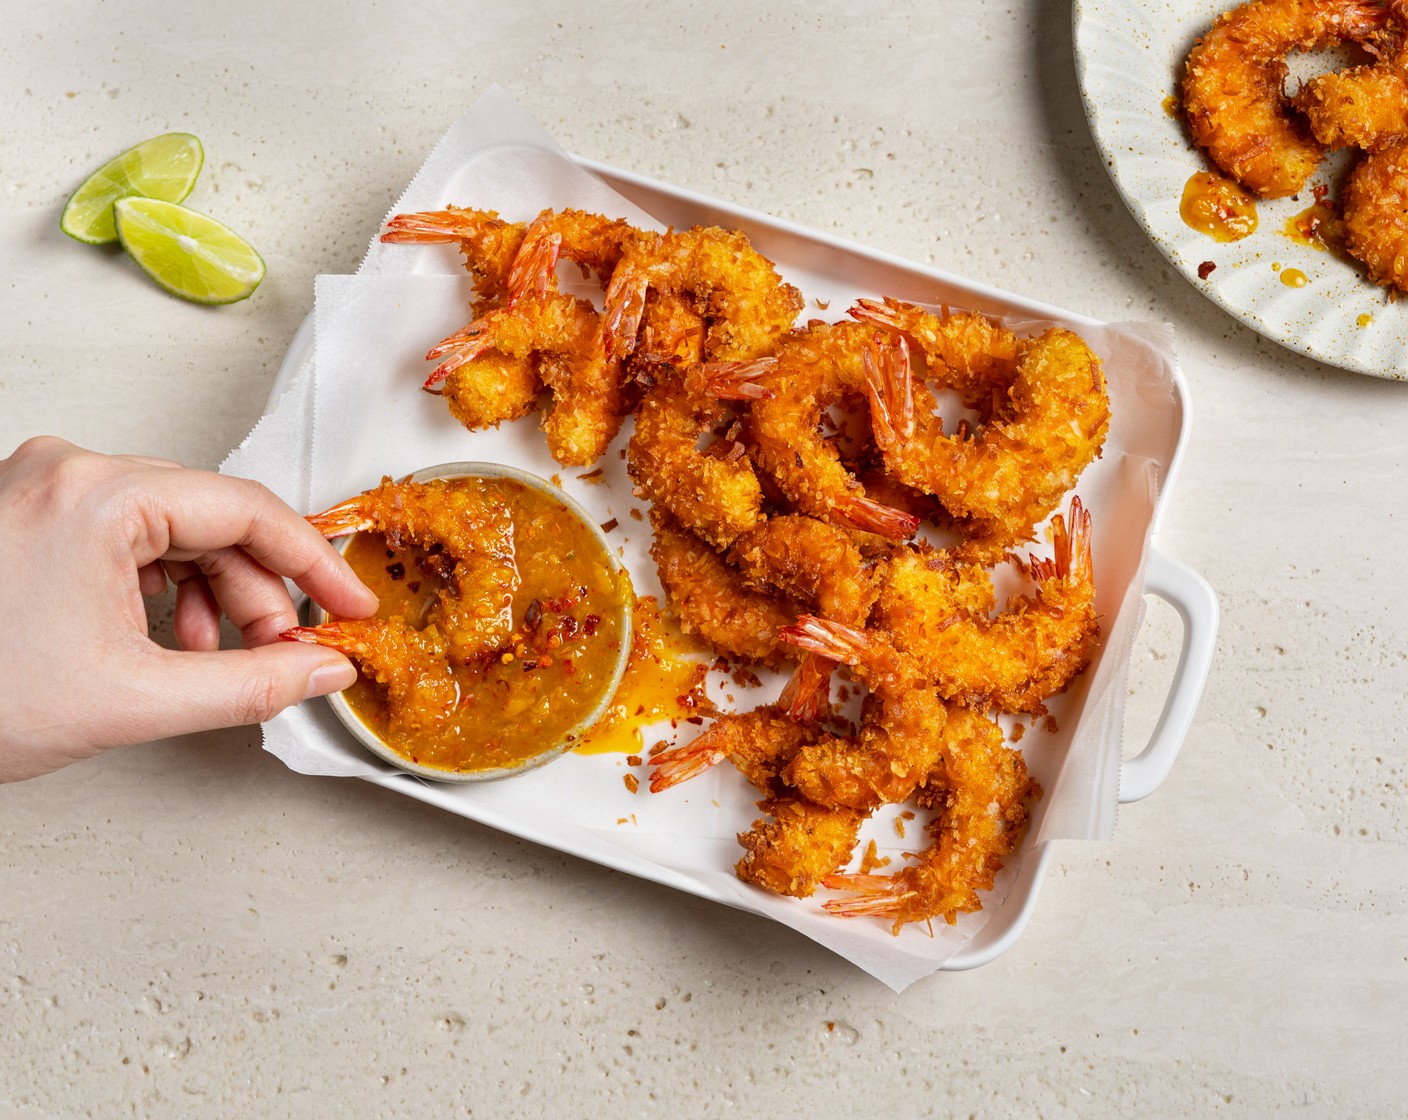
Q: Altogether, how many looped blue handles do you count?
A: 0